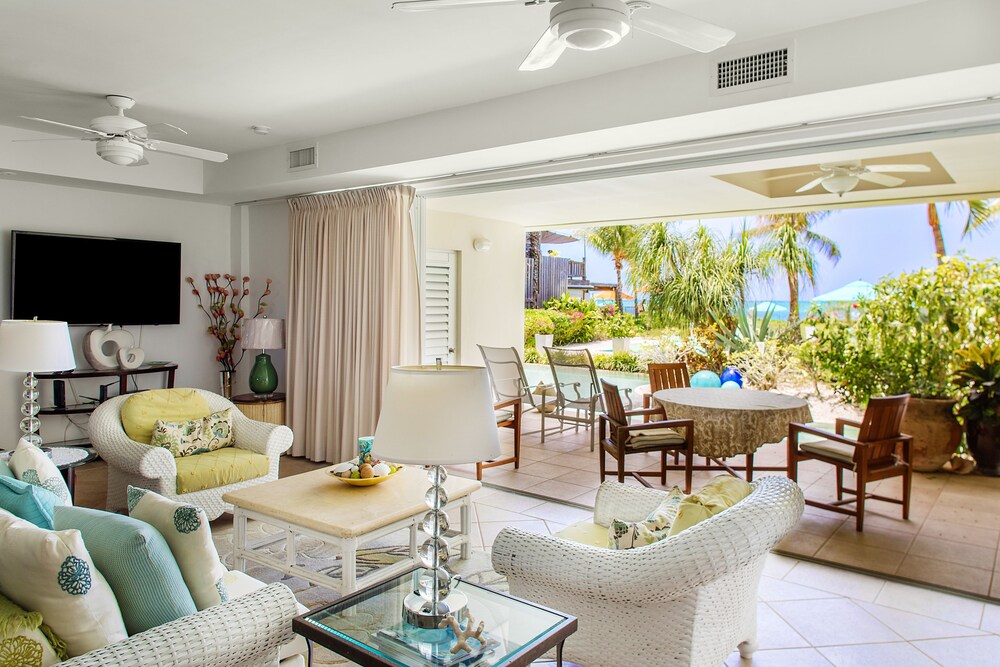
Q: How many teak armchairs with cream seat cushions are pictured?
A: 4